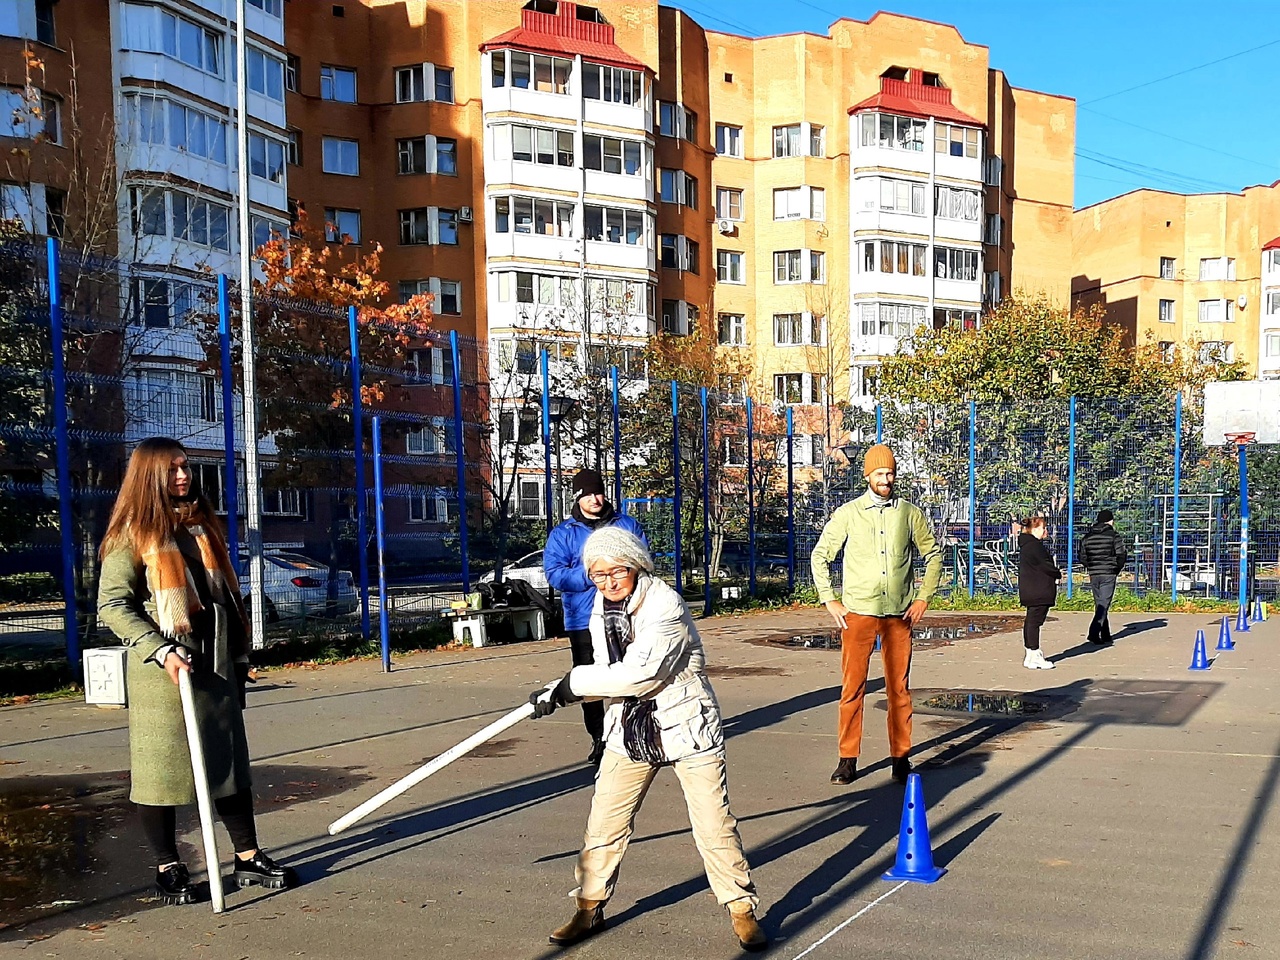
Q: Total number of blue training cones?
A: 5